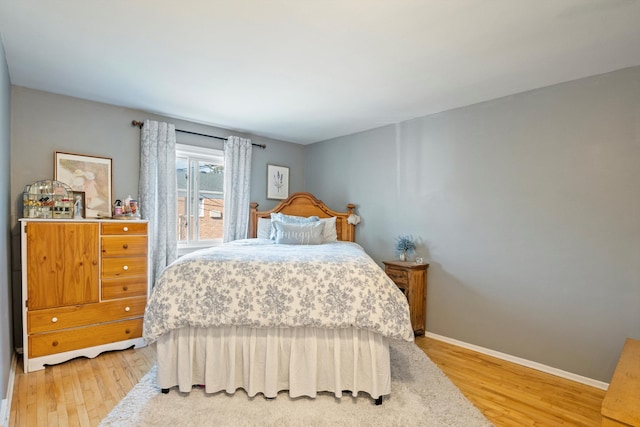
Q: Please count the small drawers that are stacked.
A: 4